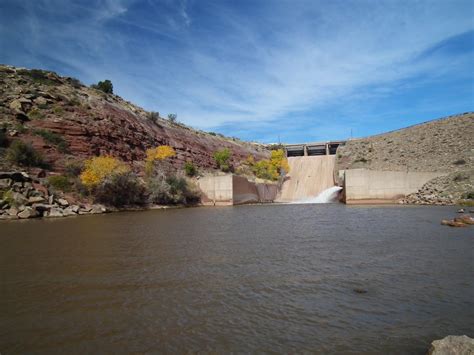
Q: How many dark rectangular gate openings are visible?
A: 3